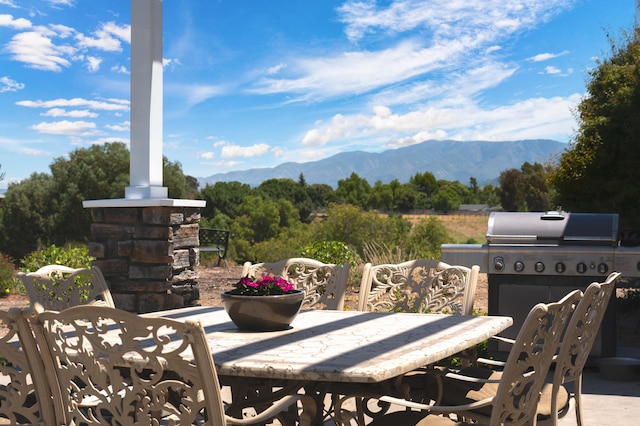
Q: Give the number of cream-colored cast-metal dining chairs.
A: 7